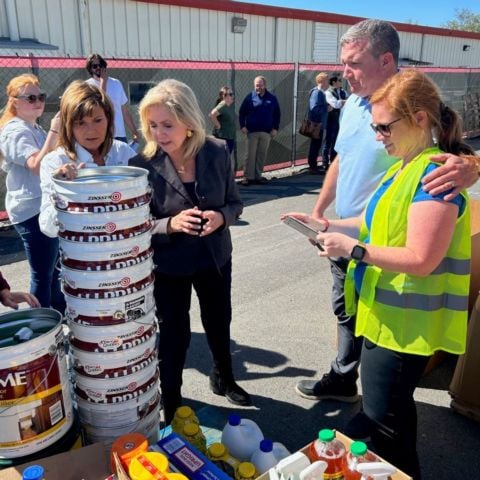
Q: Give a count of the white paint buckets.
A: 11